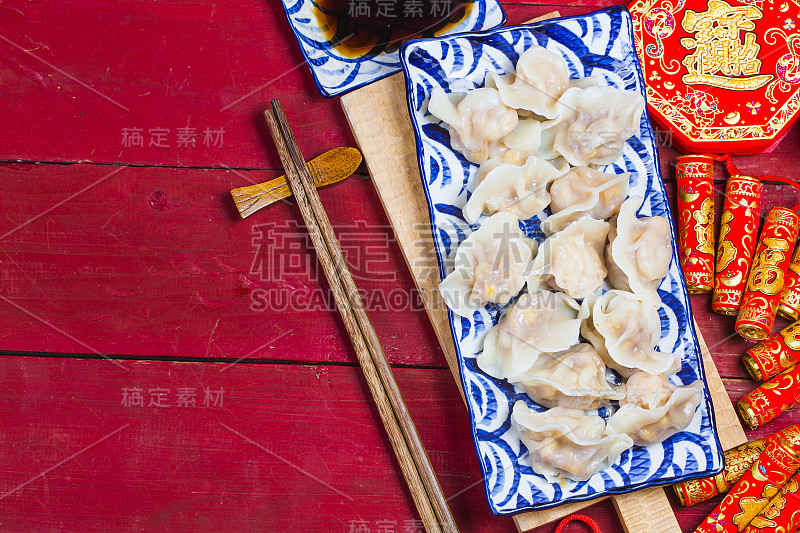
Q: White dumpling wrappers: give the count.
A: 13